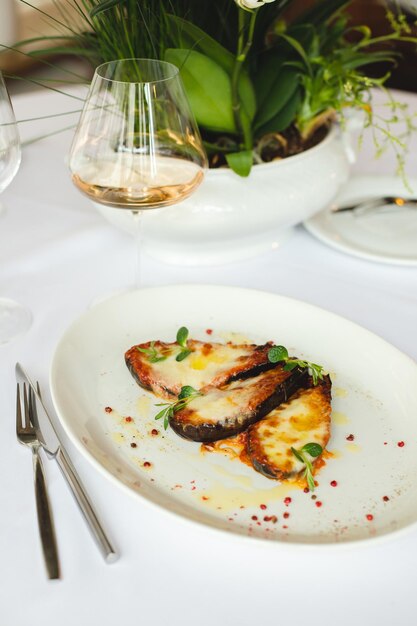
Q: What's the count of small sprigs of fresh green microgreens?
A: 4